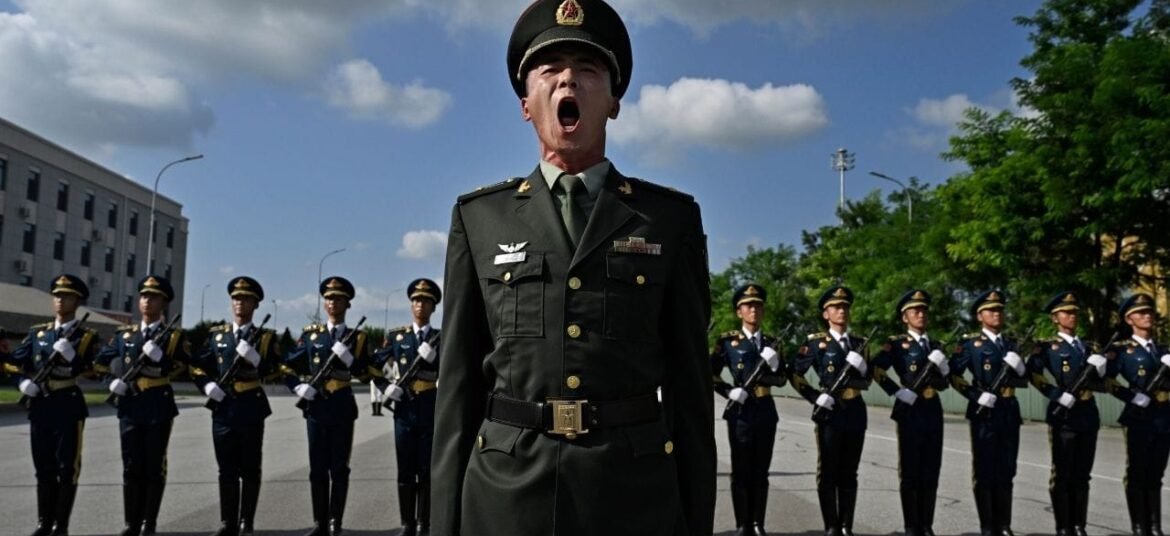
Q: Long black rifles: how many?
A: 11